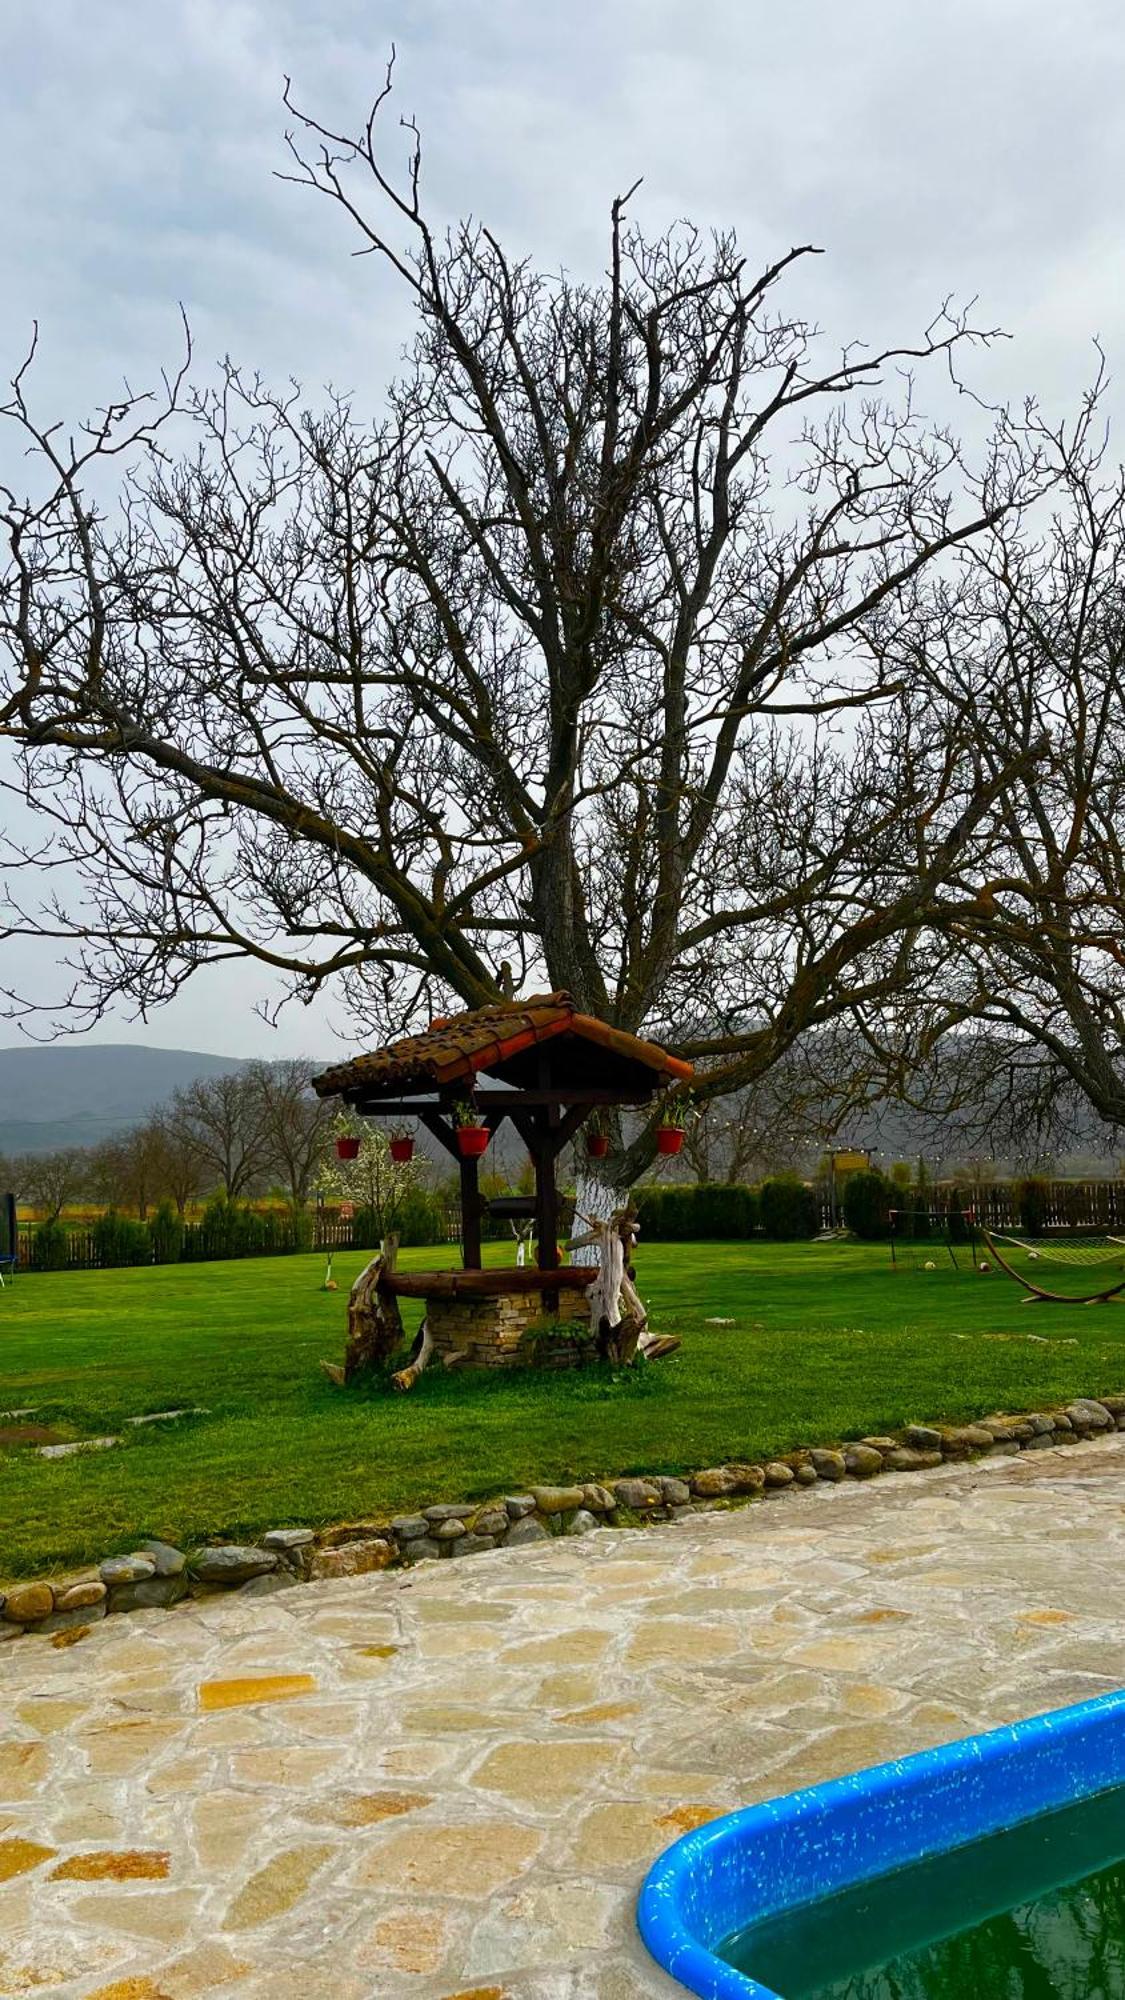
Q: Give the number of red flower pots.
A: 5